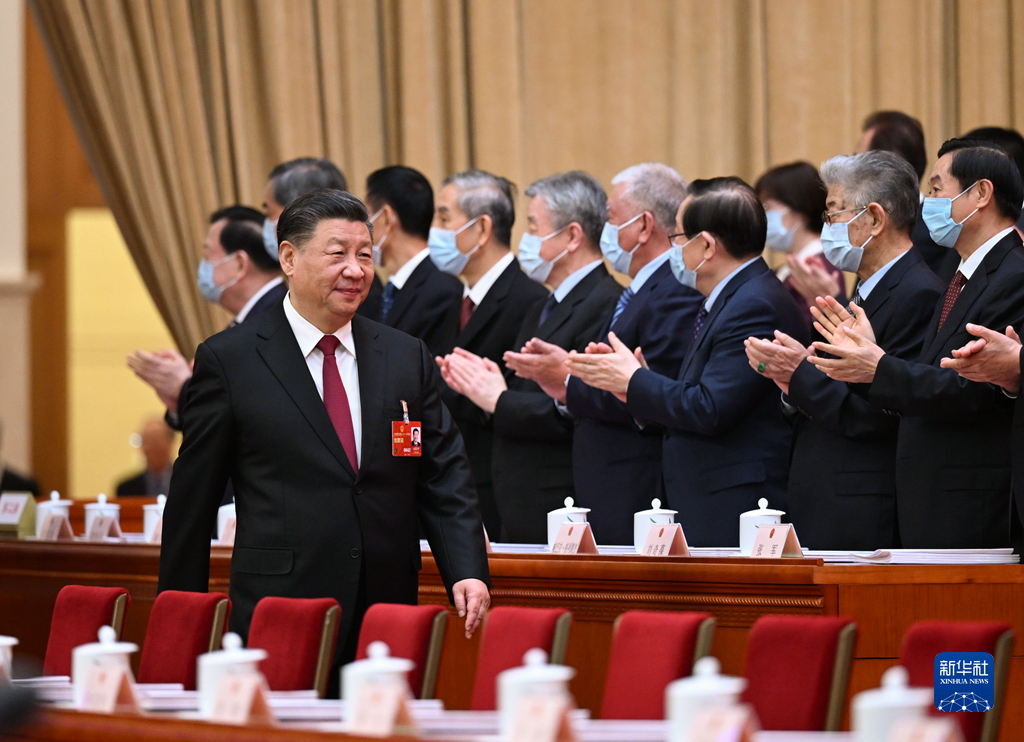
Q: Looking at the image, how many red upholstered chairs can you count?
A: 8